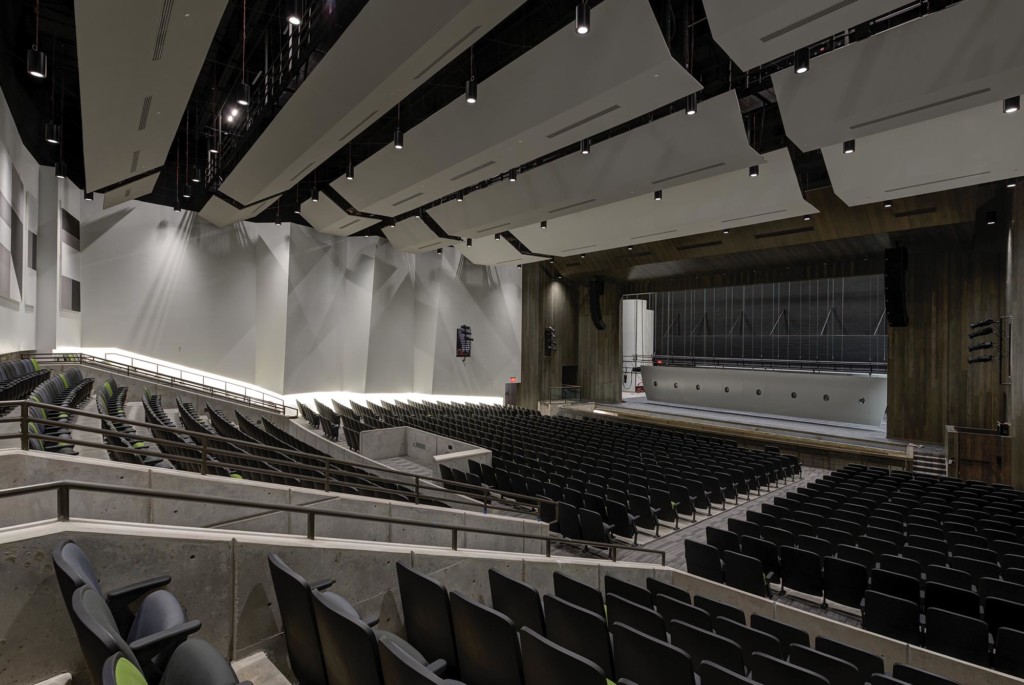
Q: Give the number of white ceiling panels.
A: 13